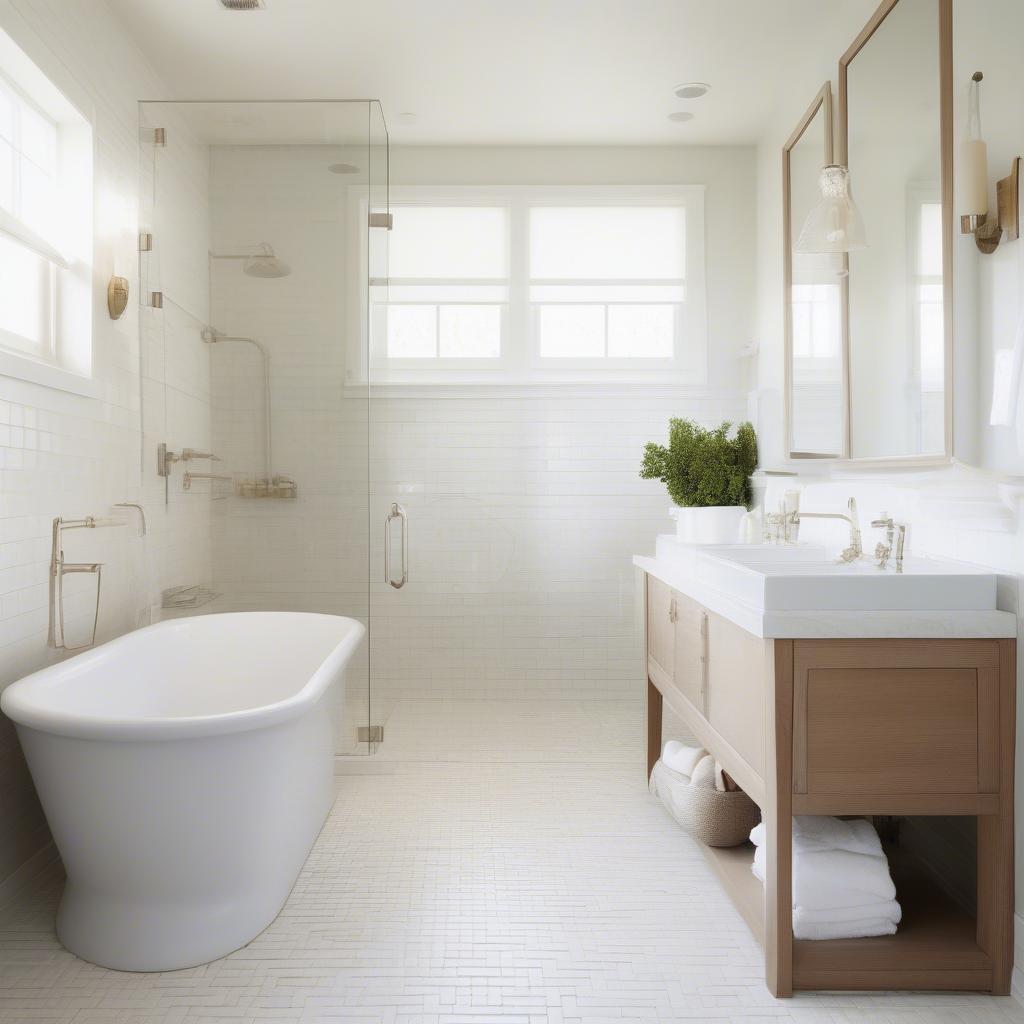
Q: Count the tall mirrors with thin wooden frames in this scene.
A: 2